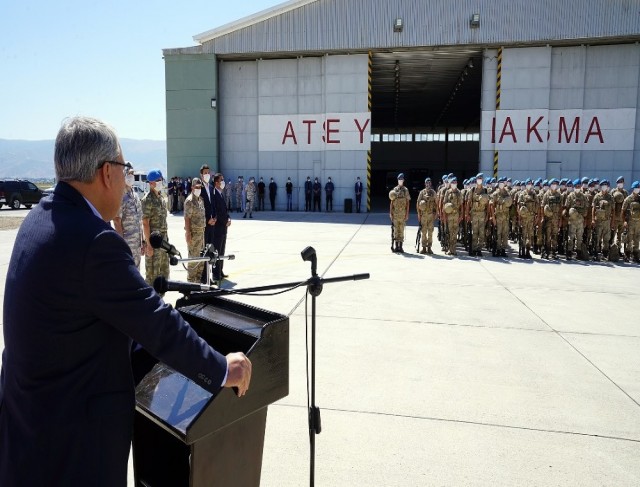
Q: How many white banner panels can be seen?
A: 2